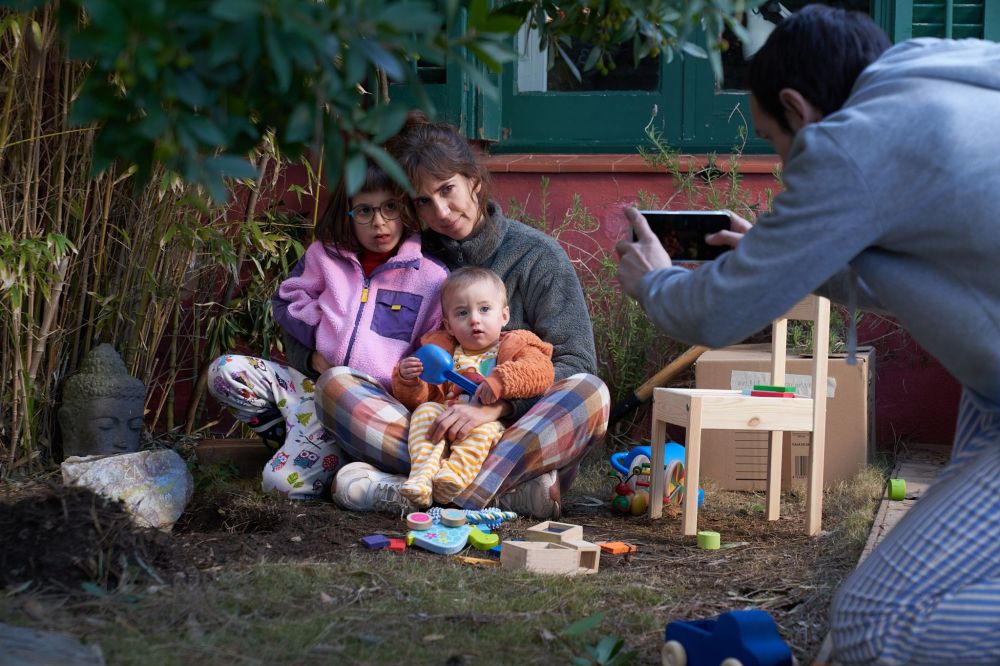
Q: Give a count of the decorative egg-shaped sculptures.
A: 0